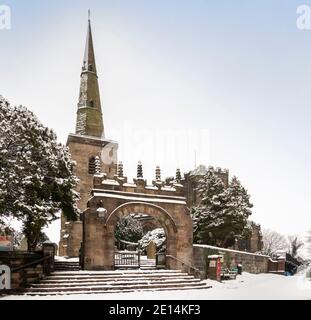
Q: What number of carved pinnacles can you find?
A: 5